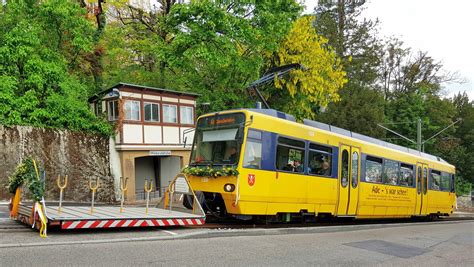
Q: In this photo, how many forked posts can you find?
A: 5